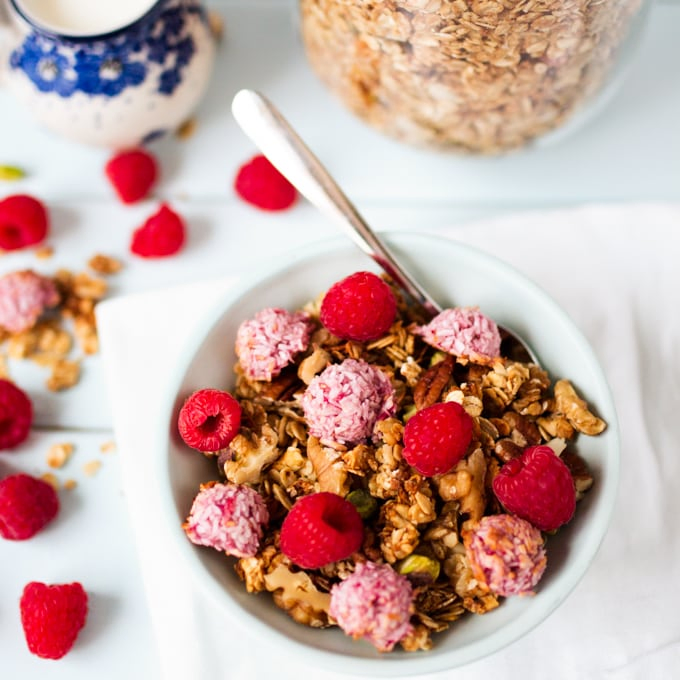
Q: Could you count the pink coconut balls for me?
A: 7